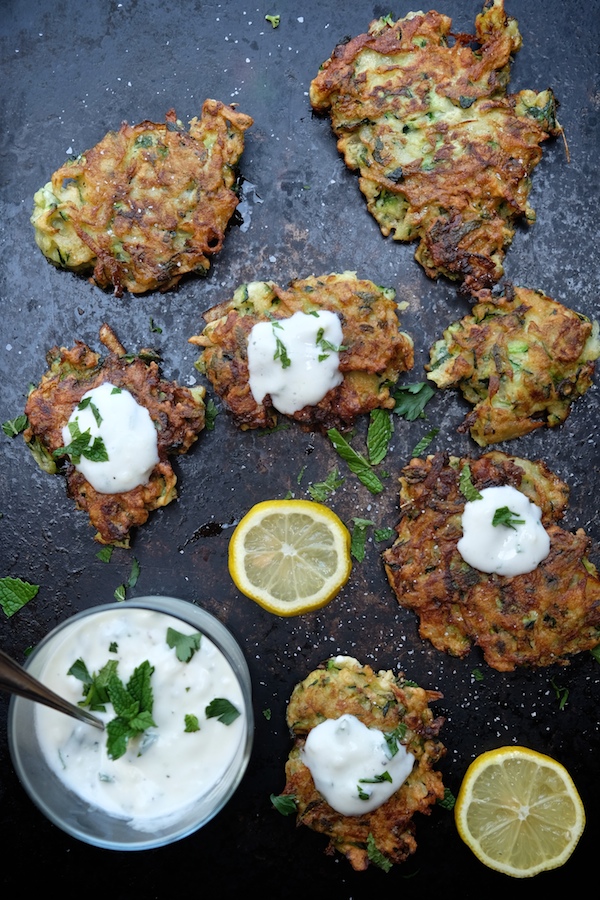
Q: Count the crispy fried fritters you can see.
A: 7